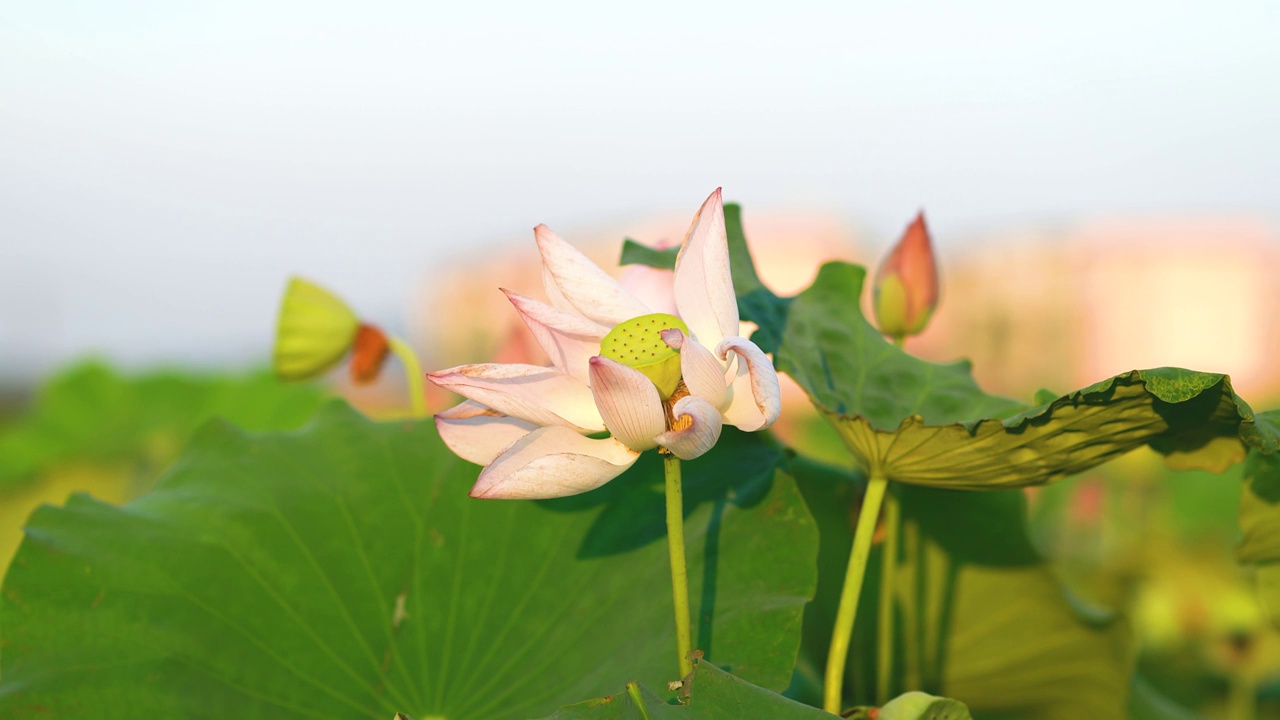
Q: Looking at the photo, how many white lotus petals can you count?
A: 10